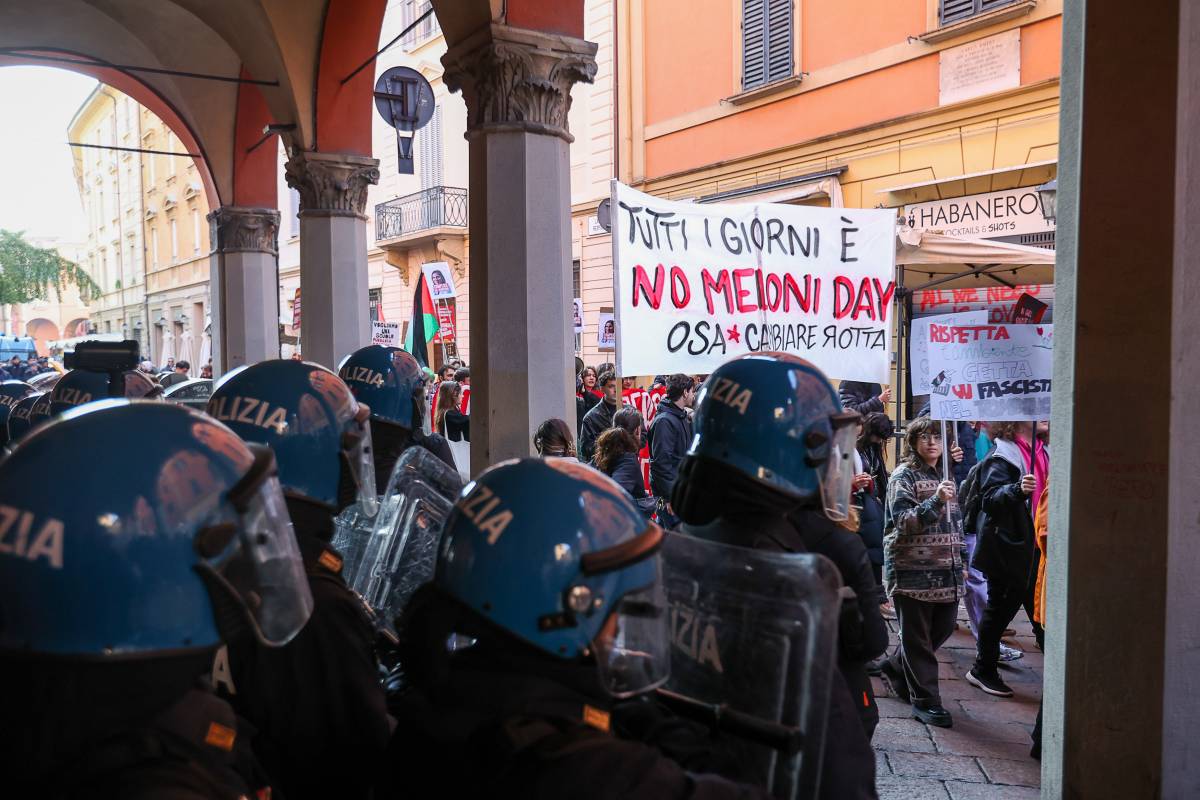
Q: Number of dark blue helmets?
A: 9